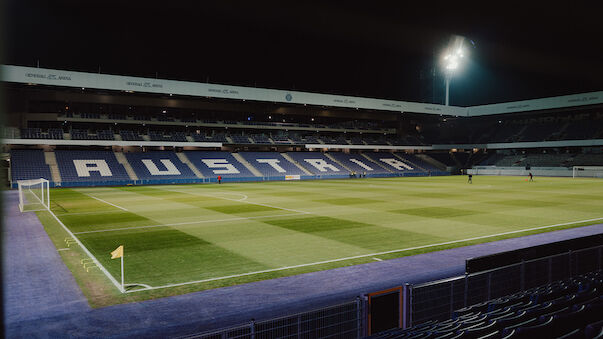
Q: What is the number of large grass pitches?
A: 1